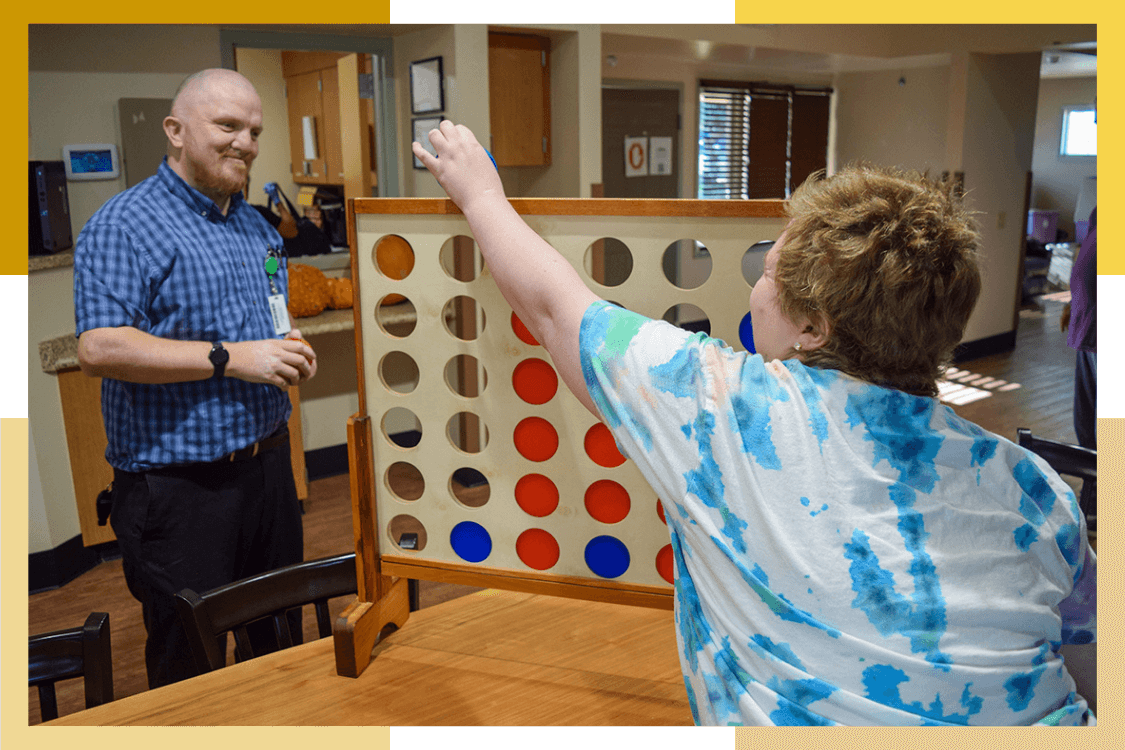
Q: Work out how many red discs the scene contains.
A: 9